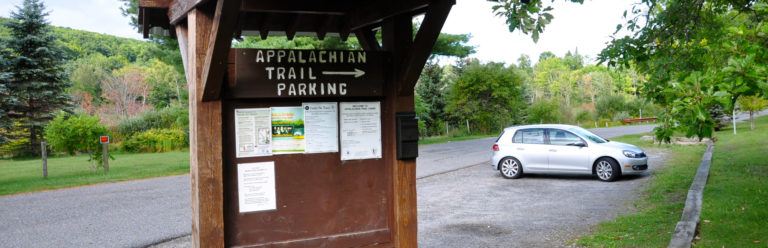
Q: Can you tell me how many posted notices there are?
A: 5